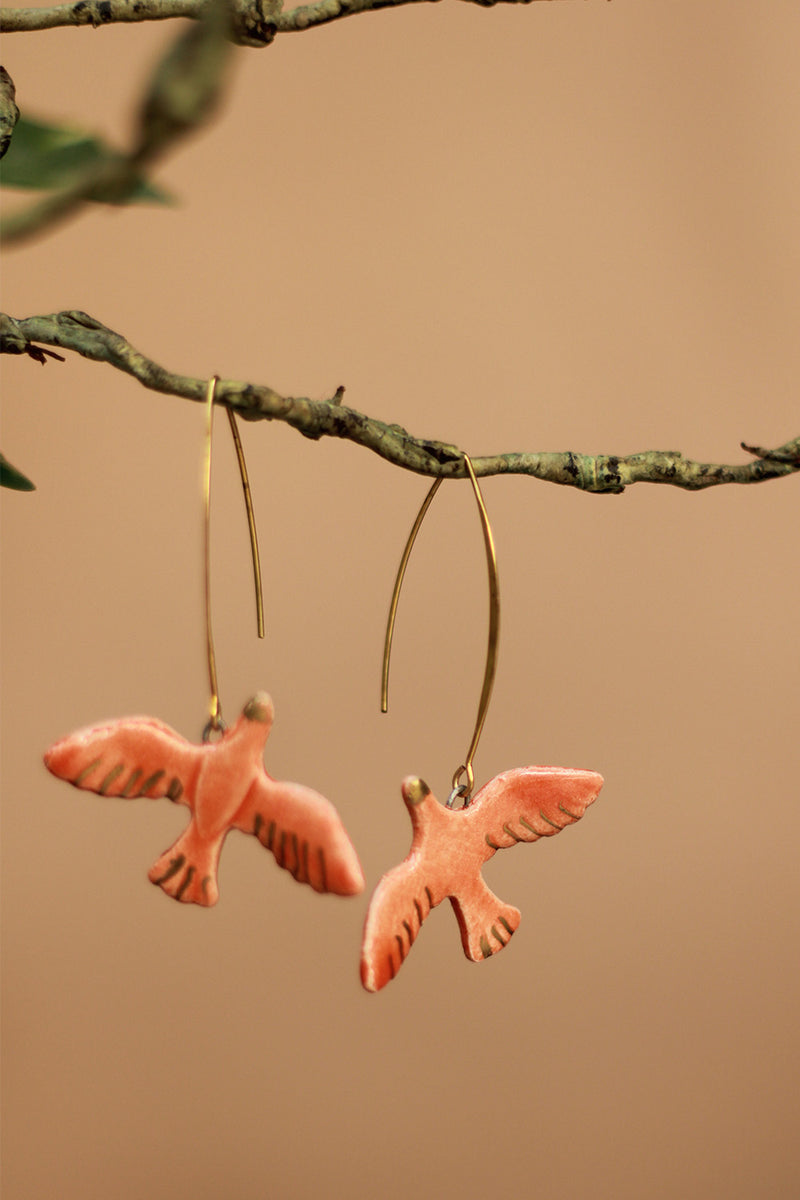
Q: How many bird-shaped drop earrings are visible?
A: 2